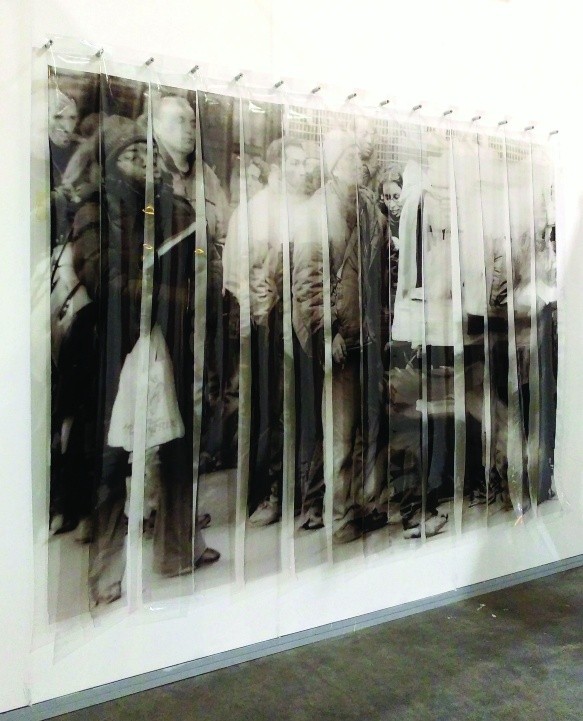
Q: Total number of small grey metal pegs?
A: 15